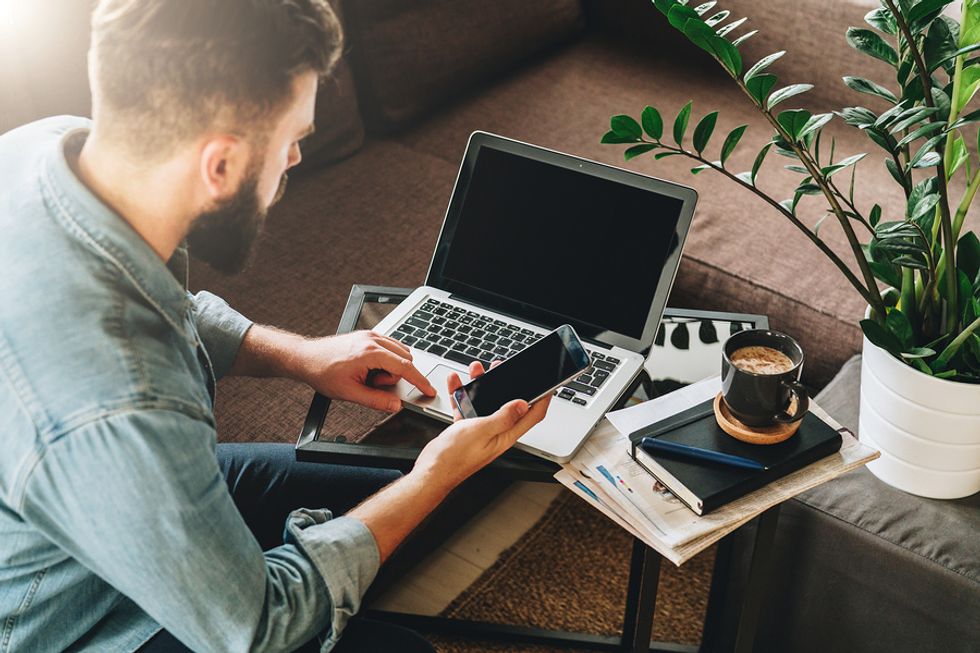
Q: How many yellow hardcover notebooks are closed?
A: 0